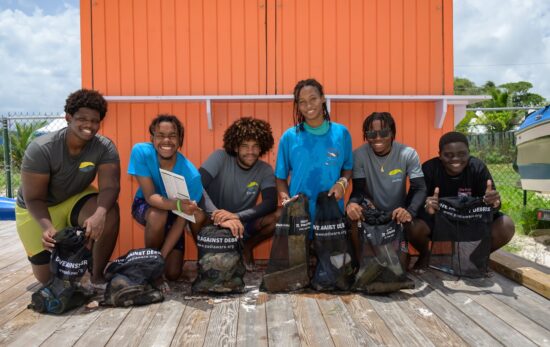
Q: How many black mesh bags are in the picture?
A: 7